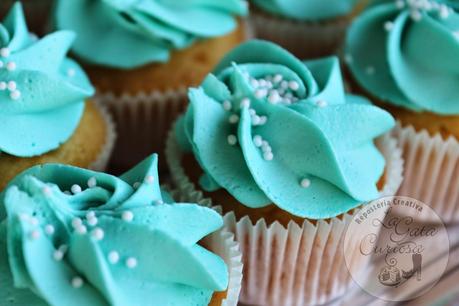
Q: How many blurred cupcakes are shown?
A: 3